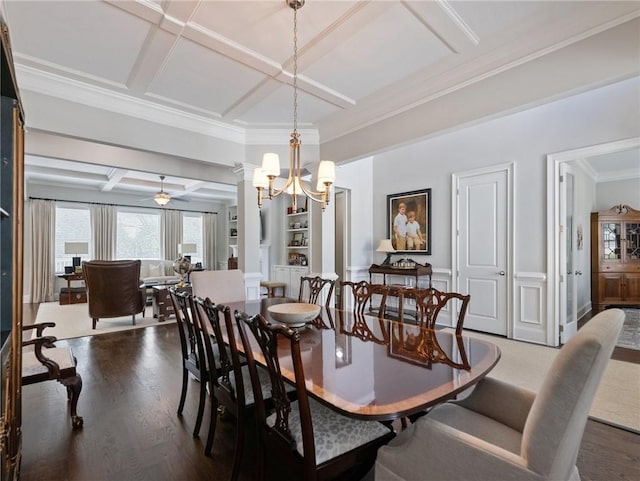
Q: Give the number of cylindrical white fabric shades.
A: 5